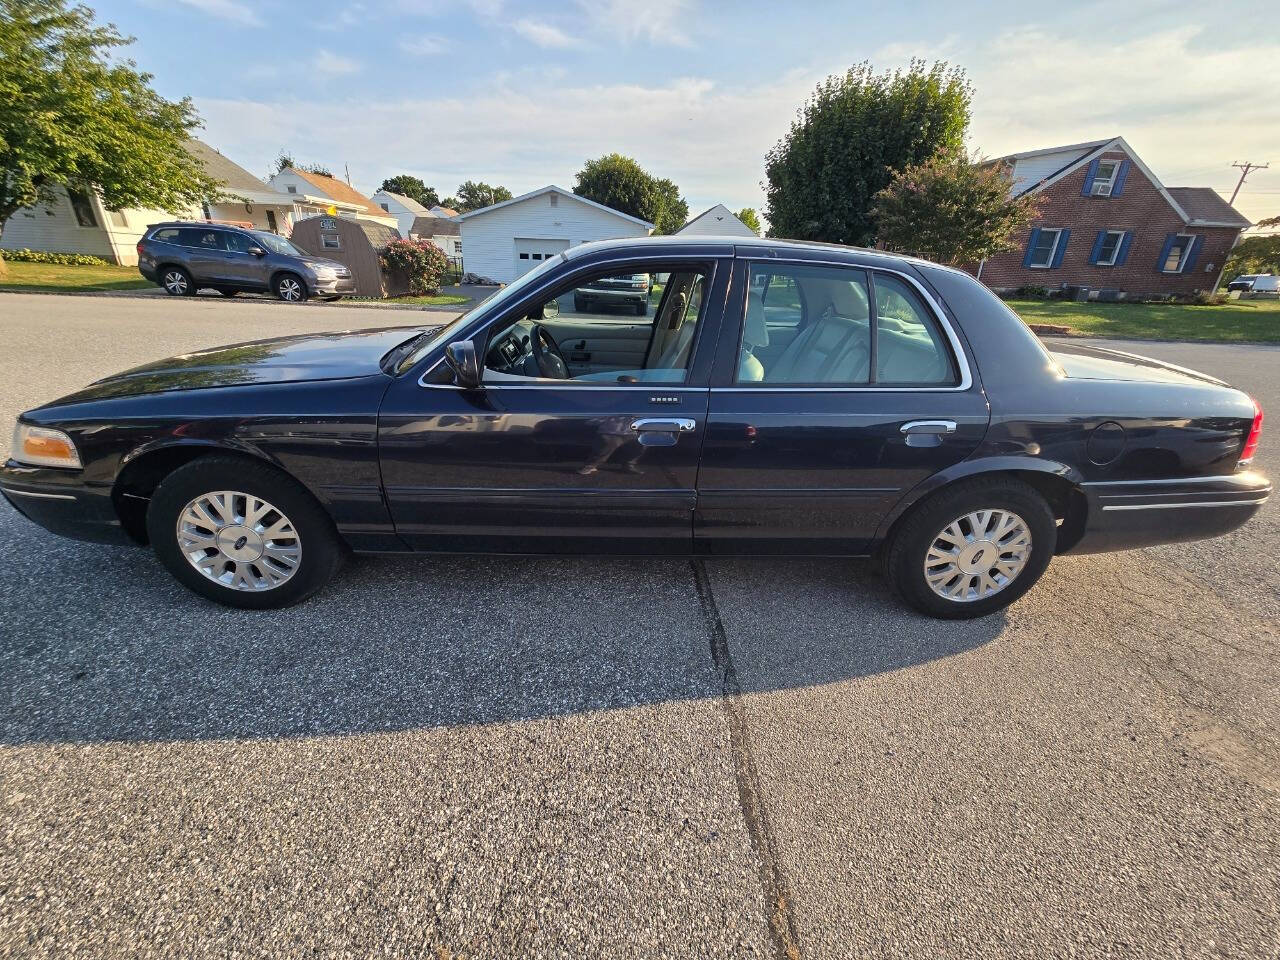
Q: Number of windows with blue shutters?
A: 4